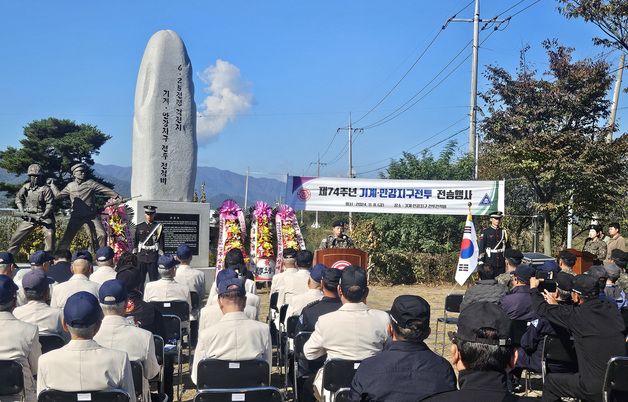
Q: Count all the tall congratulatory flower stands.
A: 4